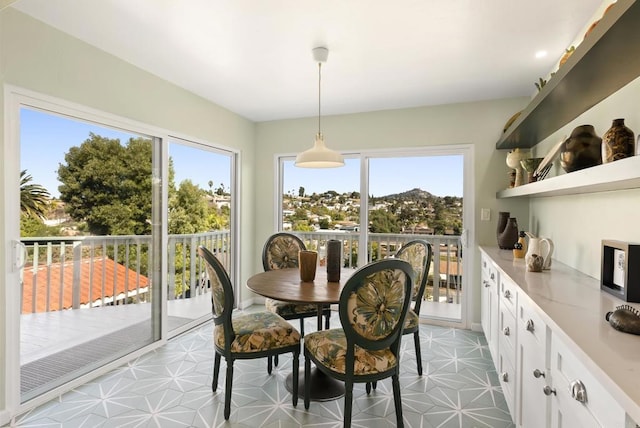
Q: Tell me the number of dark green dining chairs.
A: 4